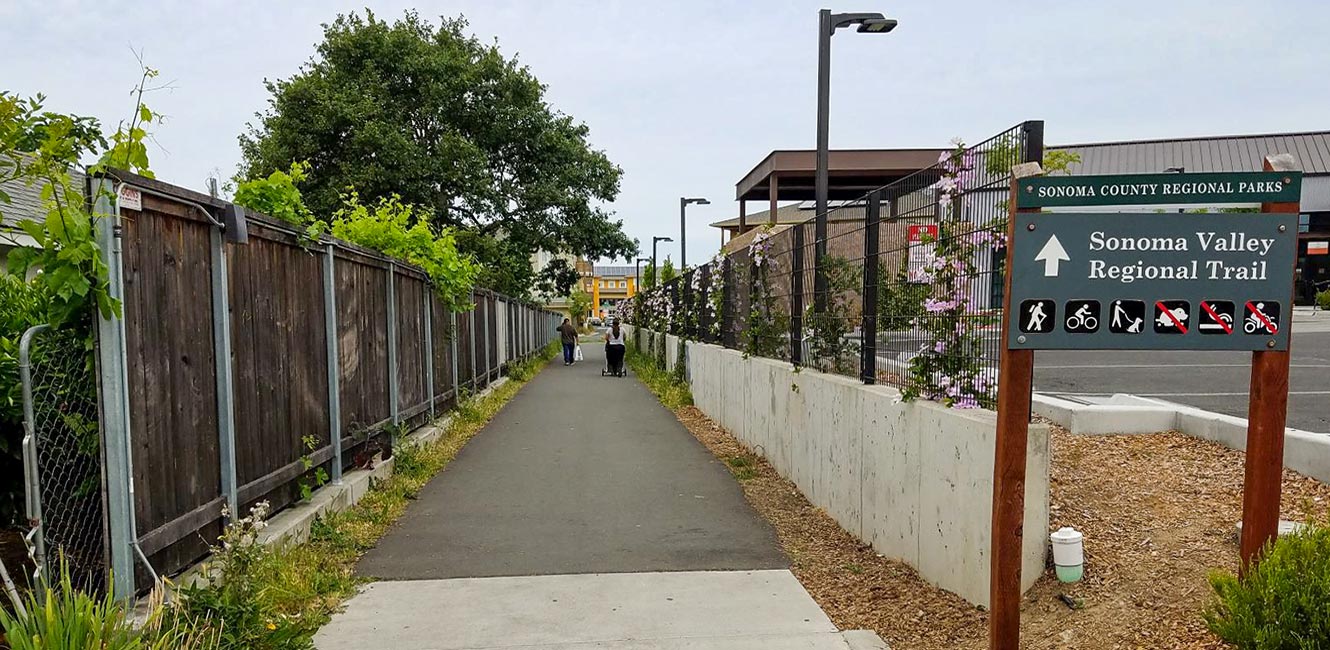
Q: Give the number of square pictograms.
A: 6